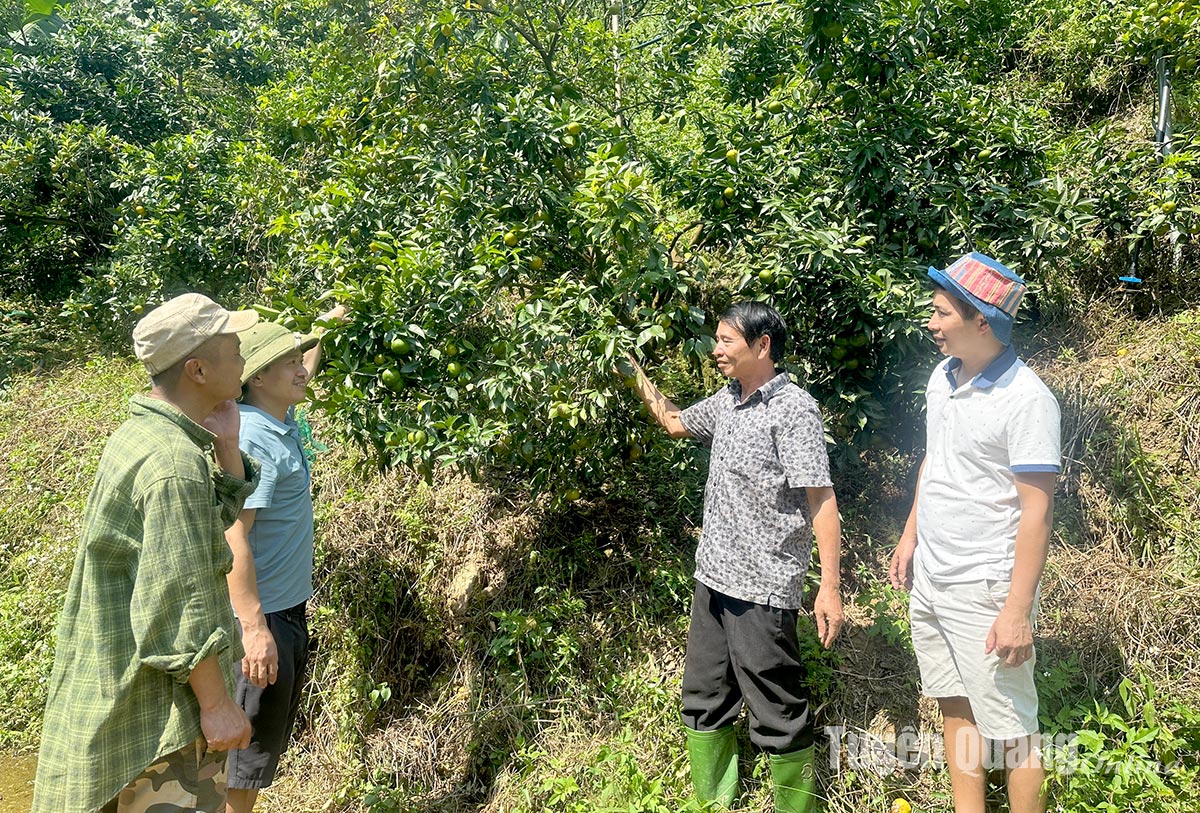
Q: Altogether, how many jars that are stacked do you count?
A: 0